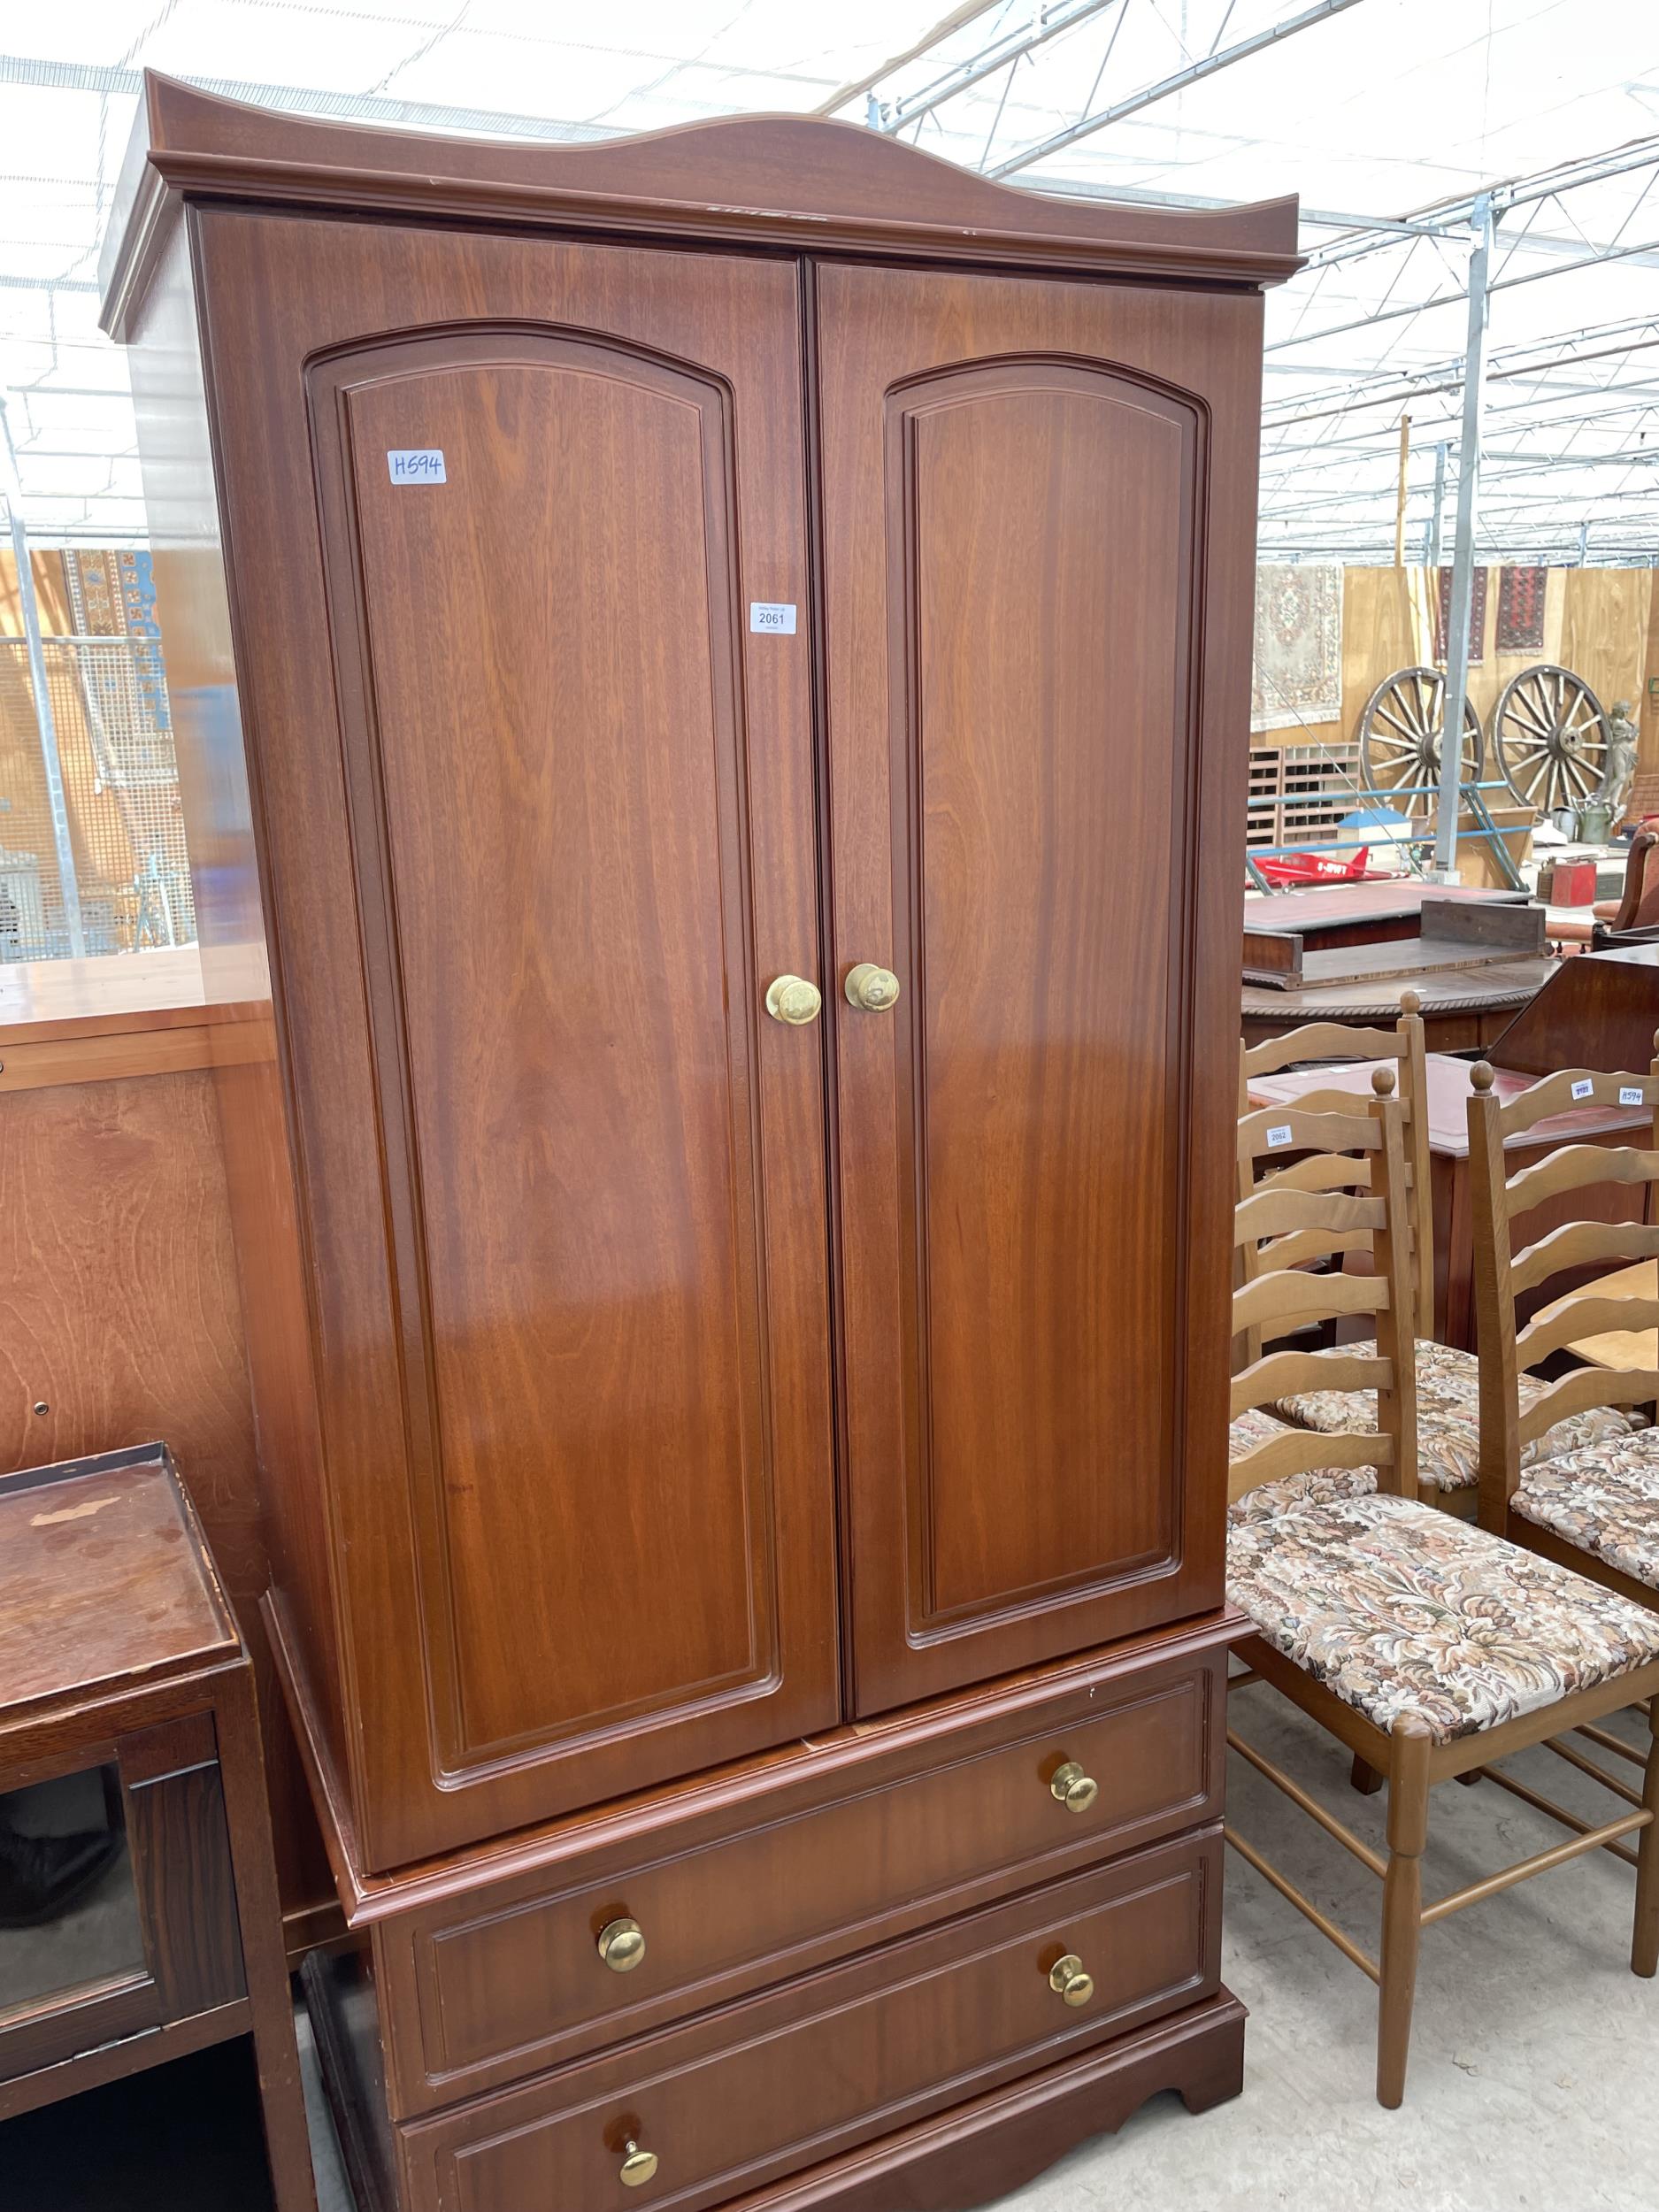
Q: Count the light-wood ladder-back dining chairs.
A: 4